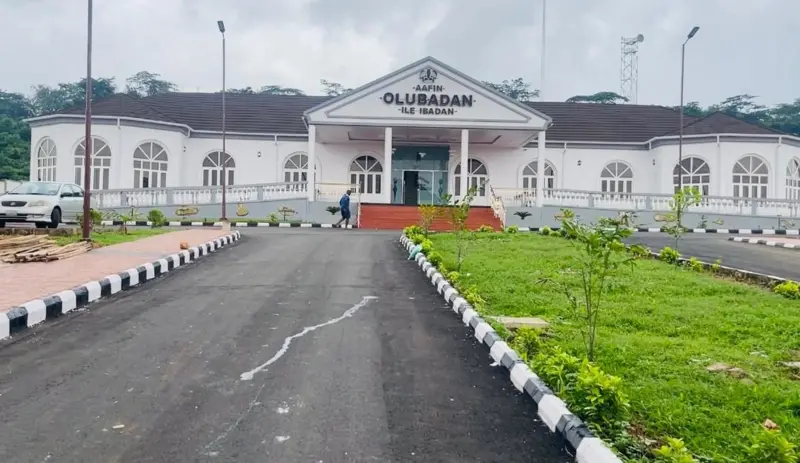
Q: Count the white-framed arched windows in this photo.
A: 12